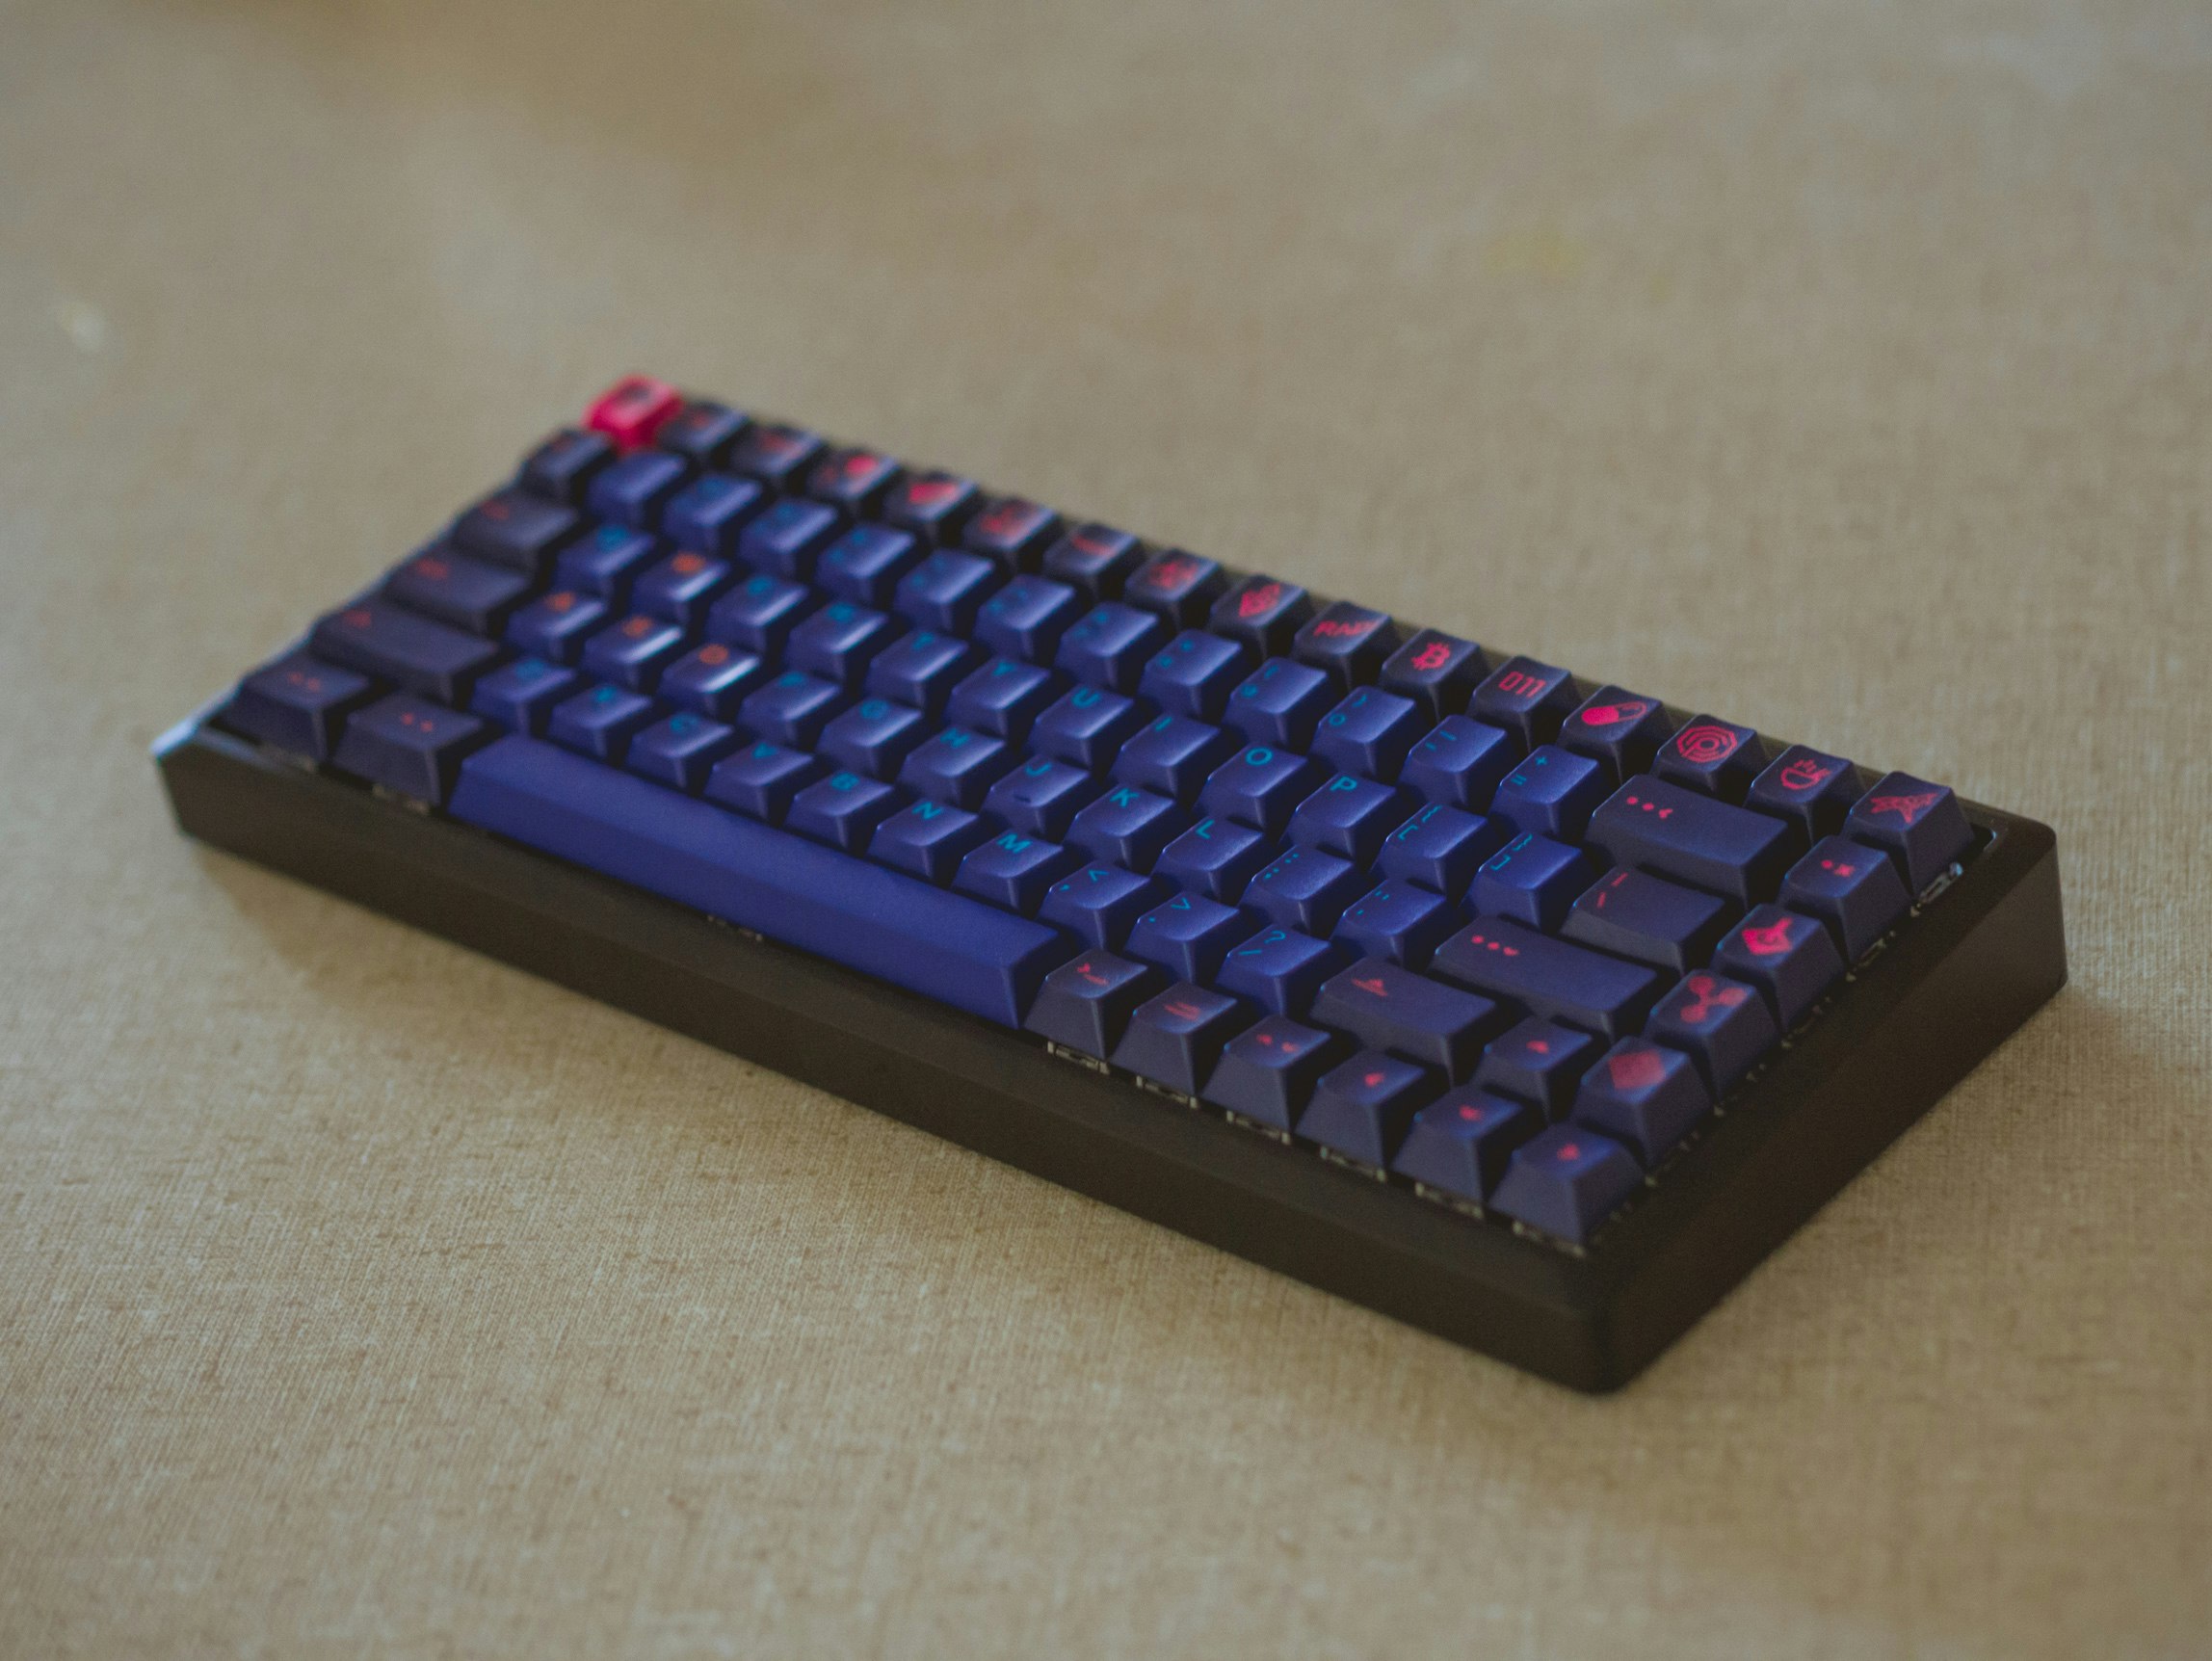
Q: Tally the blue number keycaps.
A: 10